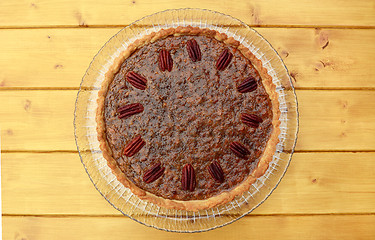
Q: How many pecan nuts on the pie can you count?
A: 12